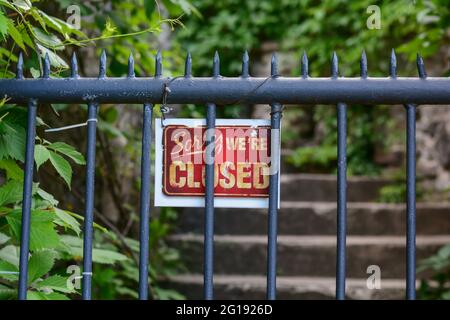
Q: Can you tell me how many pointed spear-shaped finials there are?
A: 15